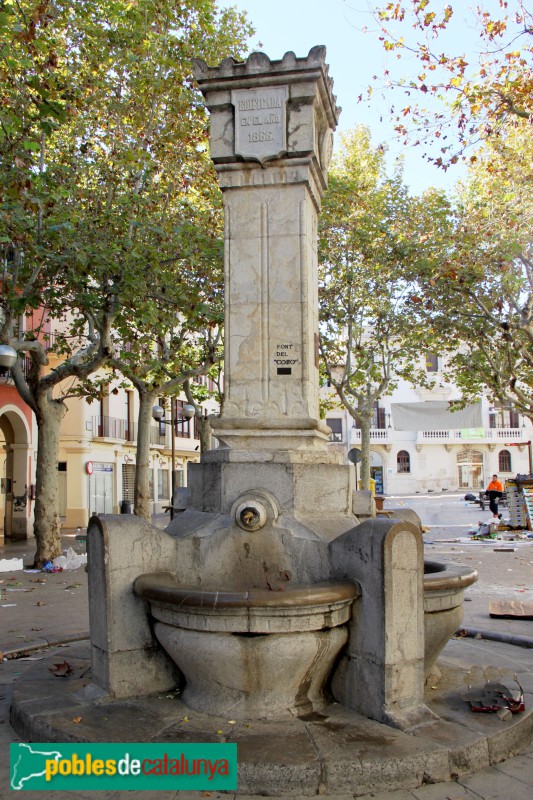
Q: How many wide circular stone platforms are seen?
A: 1